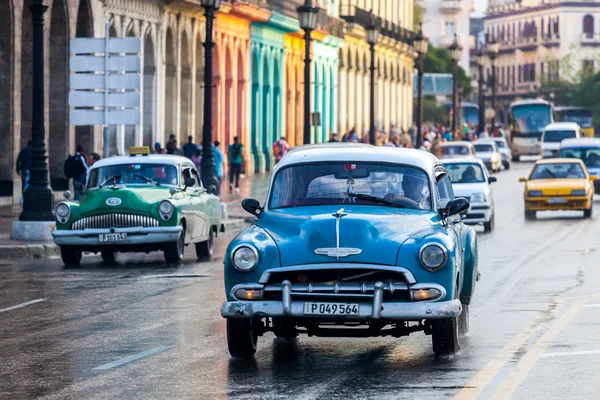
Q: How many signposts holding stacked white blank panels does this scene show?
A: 1